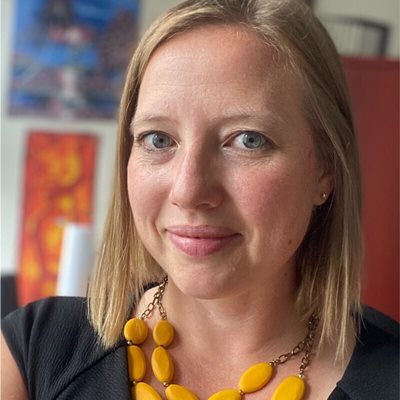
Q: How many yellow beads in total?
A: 9